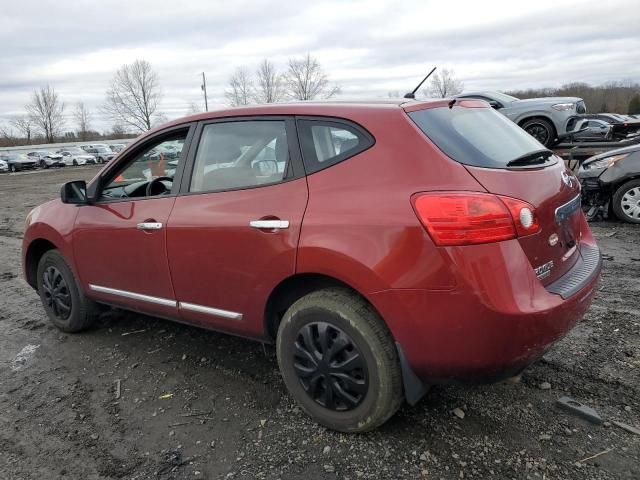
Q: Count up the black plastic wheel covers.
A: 2